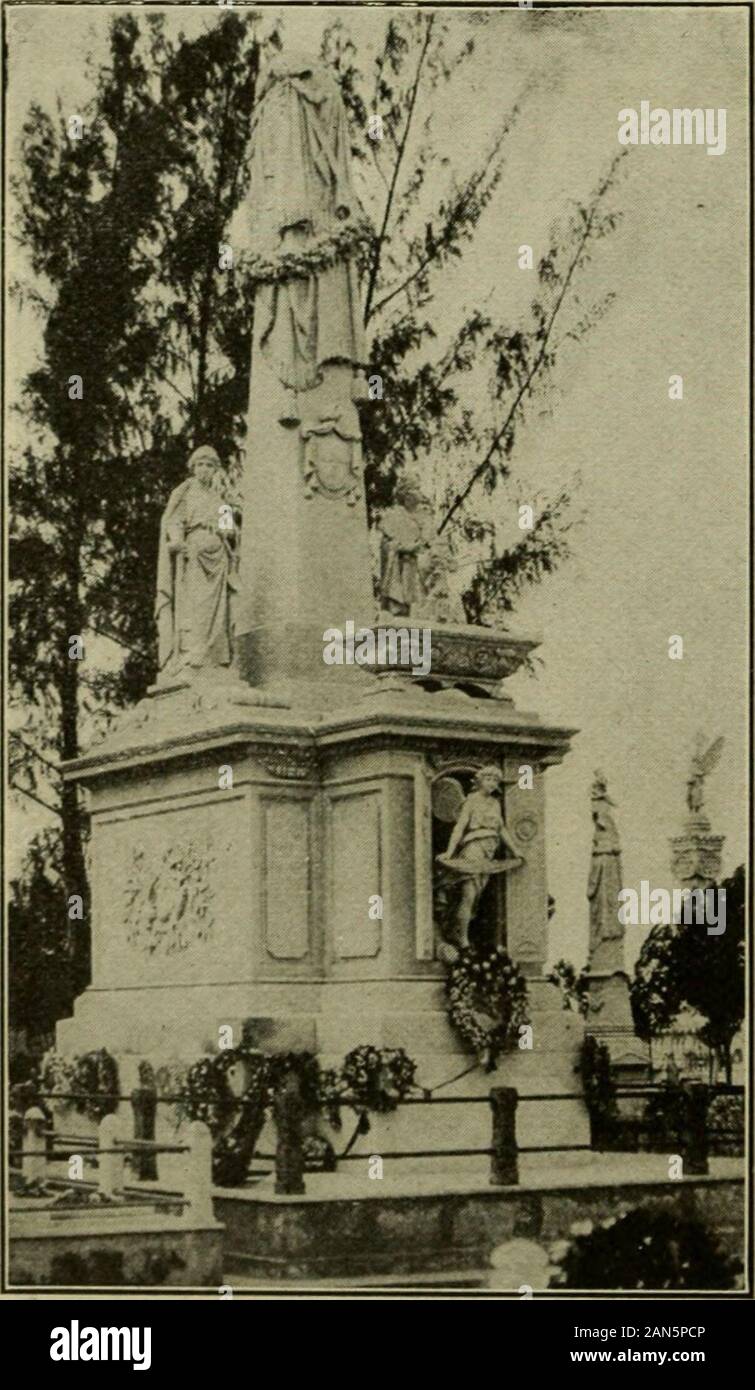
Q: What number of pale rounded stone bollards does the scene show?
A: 3